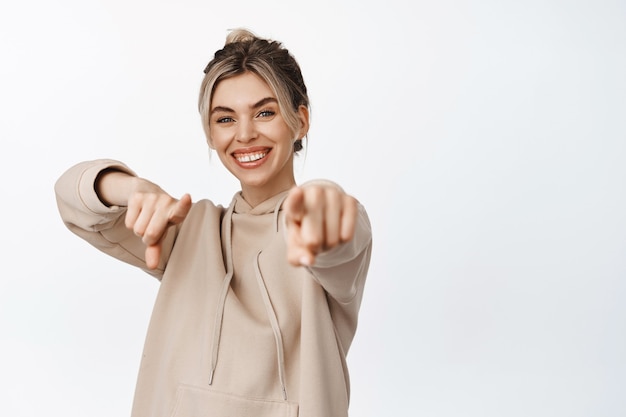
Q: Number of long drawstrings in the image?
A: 2